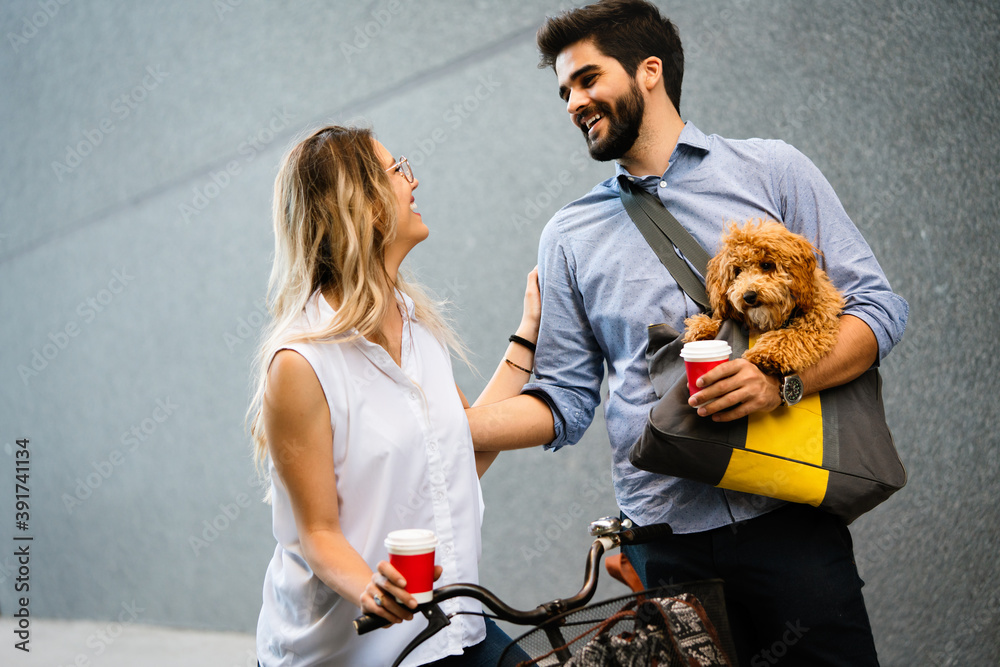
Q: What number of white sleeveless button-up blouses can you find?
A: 1